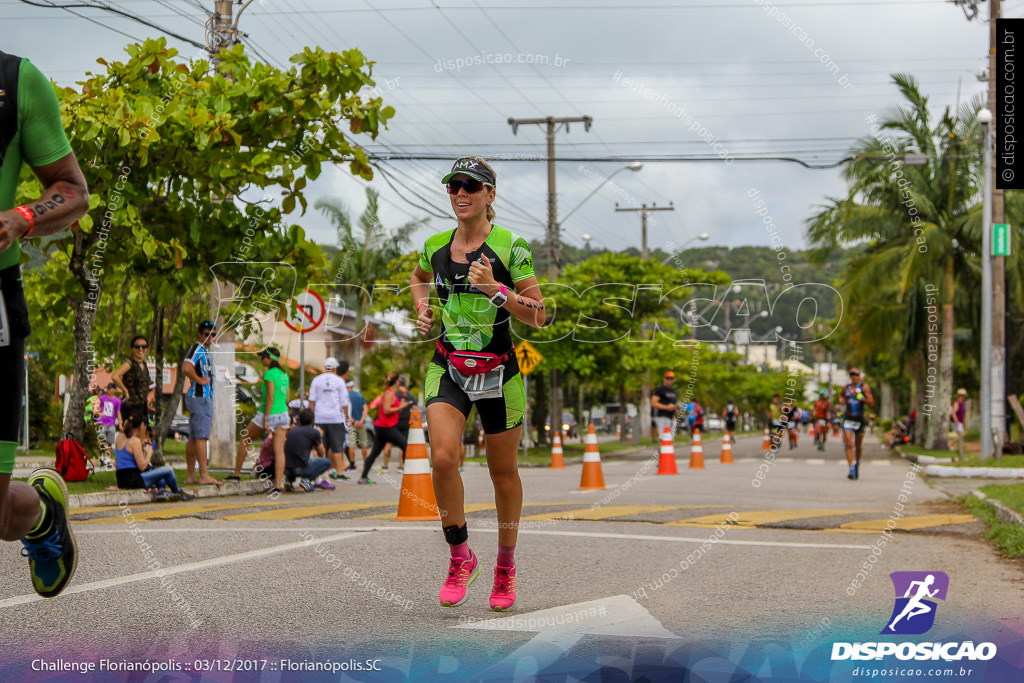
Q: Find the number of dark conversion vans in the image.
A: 0